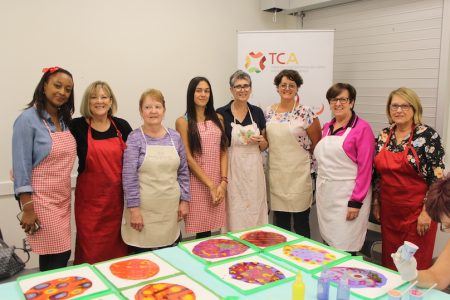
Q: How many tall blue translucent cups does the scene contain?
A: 2